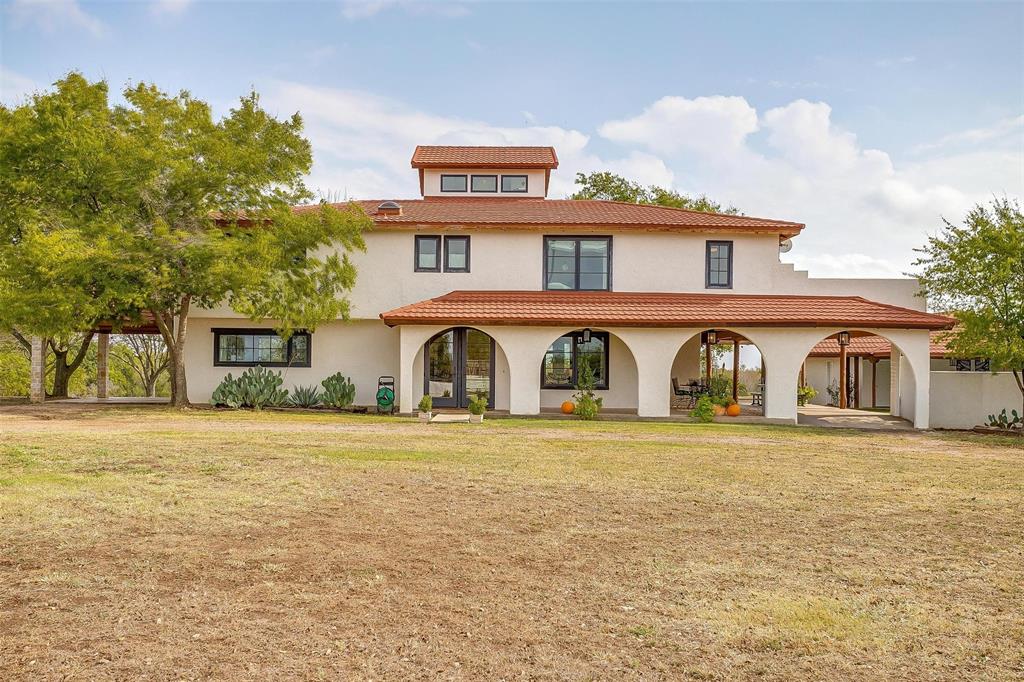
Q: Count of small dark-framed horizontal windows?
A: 3